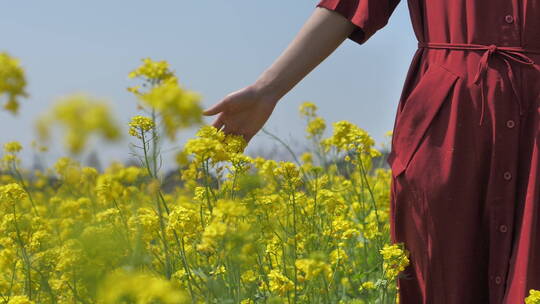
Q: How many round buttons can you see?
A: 5